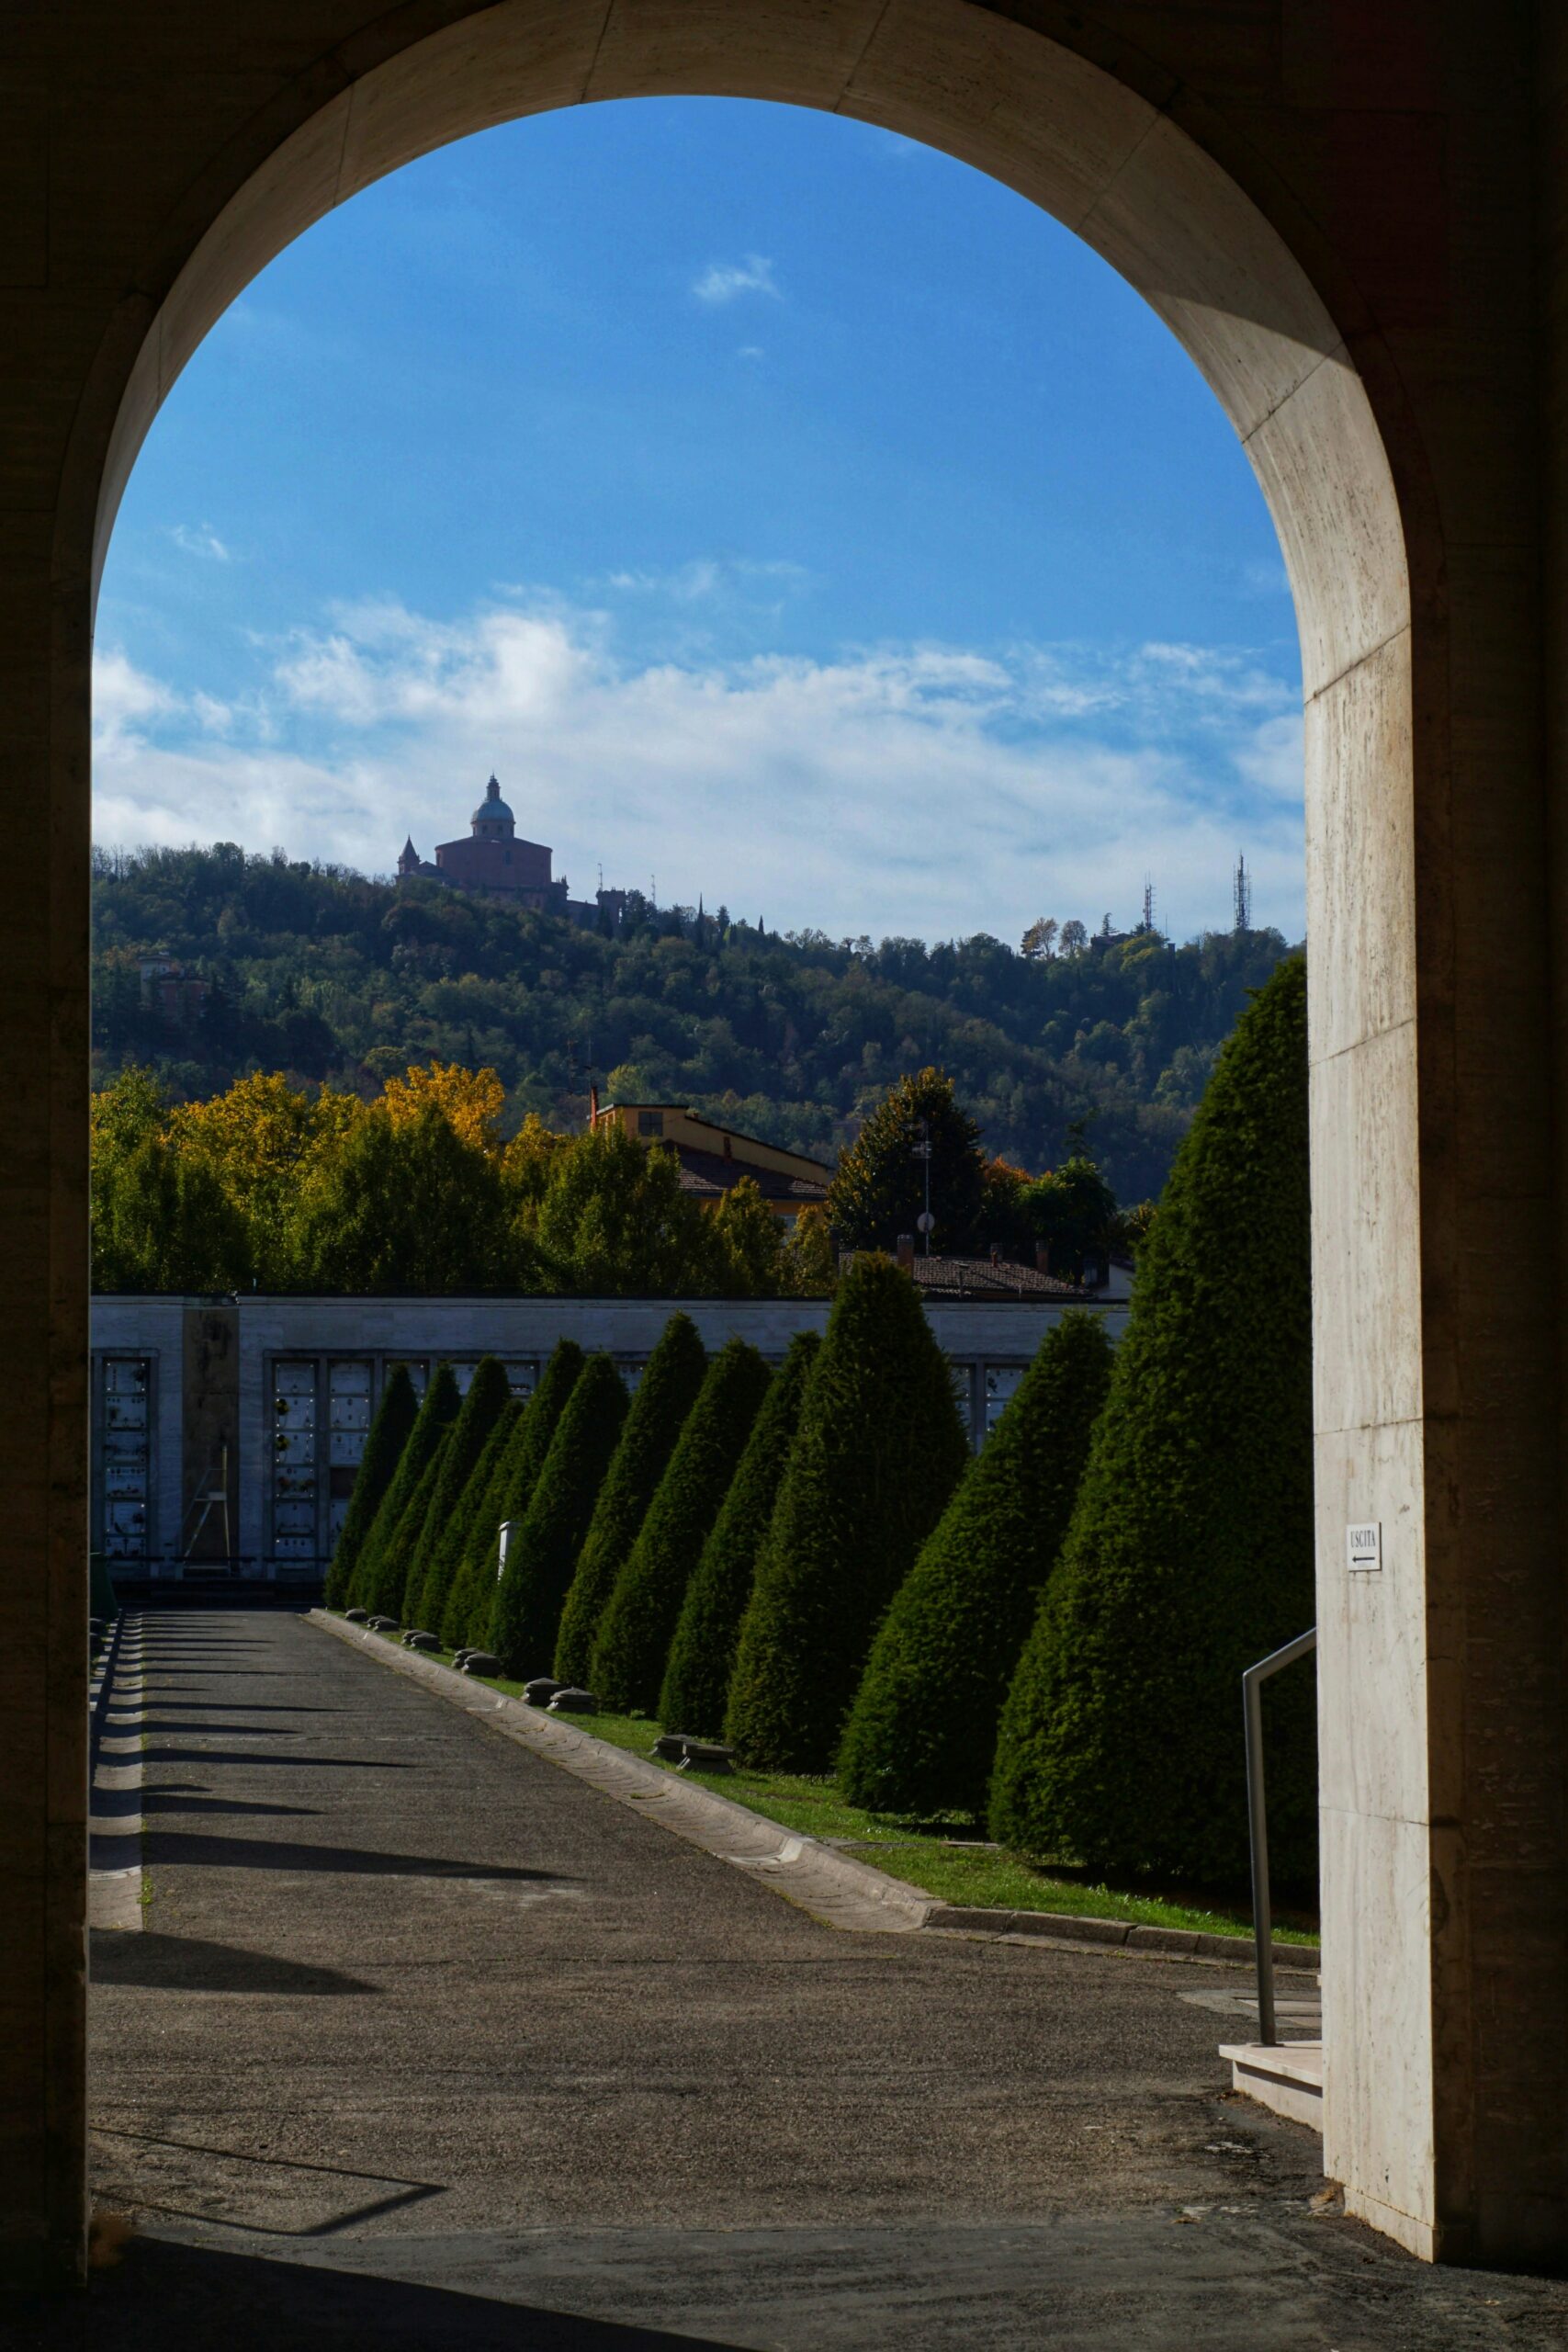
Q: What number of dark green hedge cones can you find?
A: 12